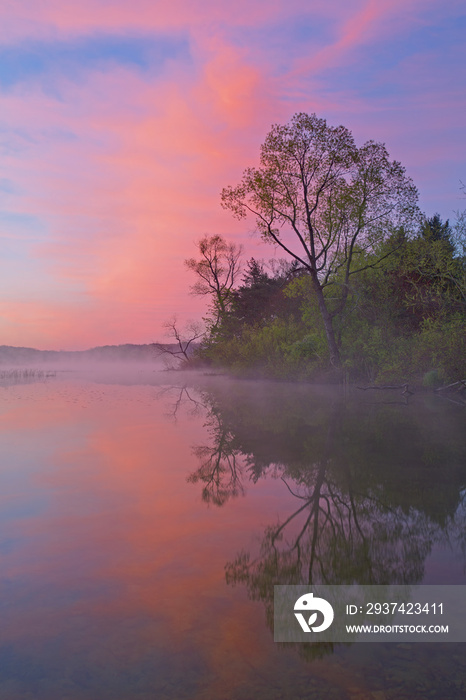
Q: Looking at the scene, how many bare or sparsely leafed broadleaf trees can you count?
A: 3